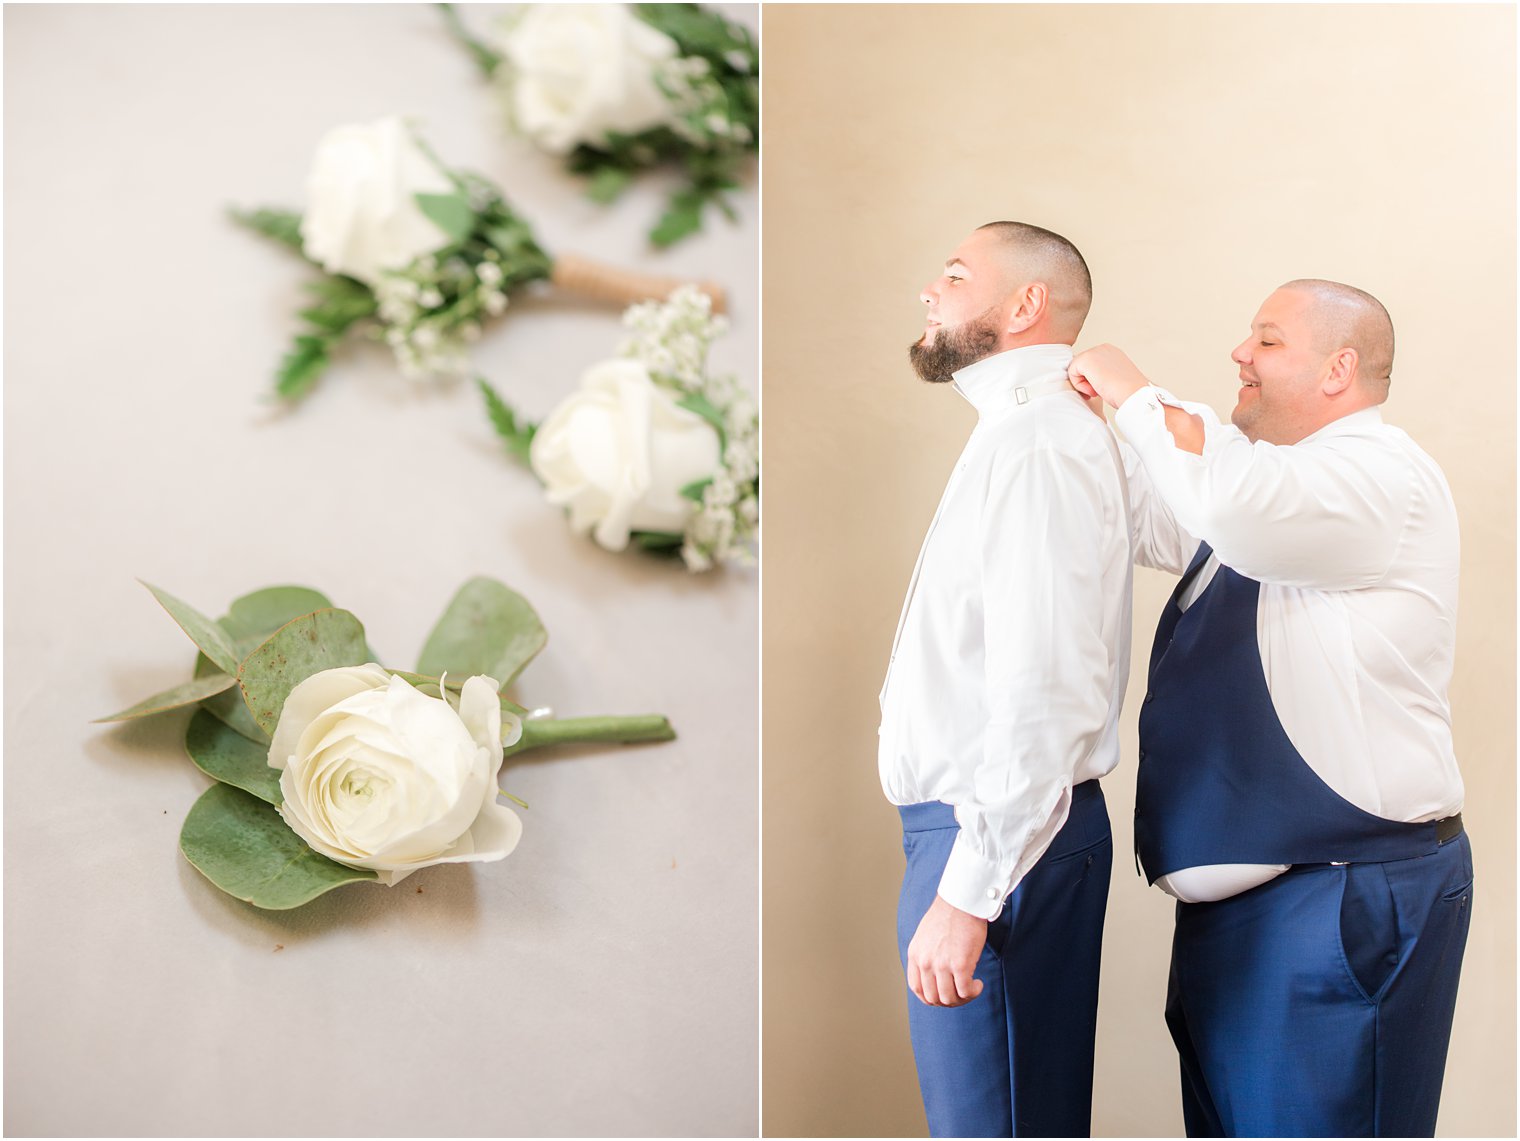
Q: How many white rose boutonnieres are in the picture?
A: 4